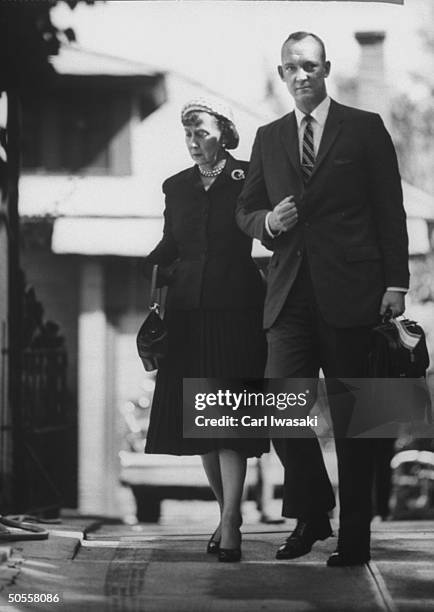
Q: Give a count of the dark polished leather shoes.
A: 4